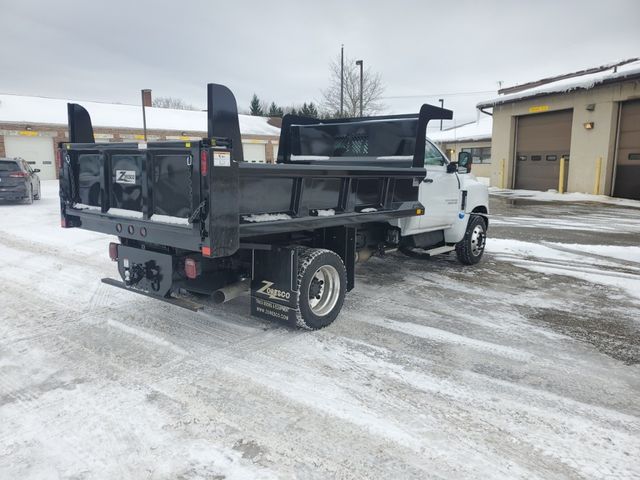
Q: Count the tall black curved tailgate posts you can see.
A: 2